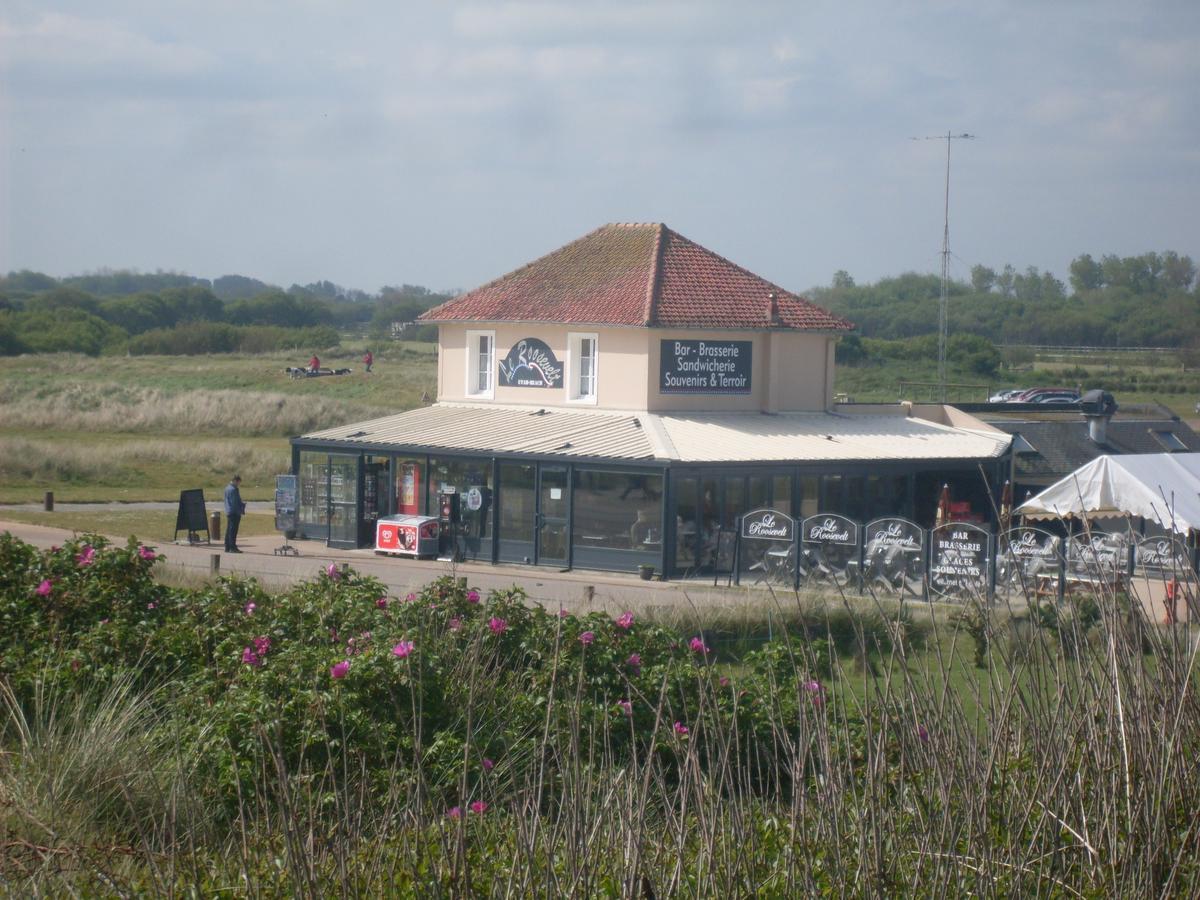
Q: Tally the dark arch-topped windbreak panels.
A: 7